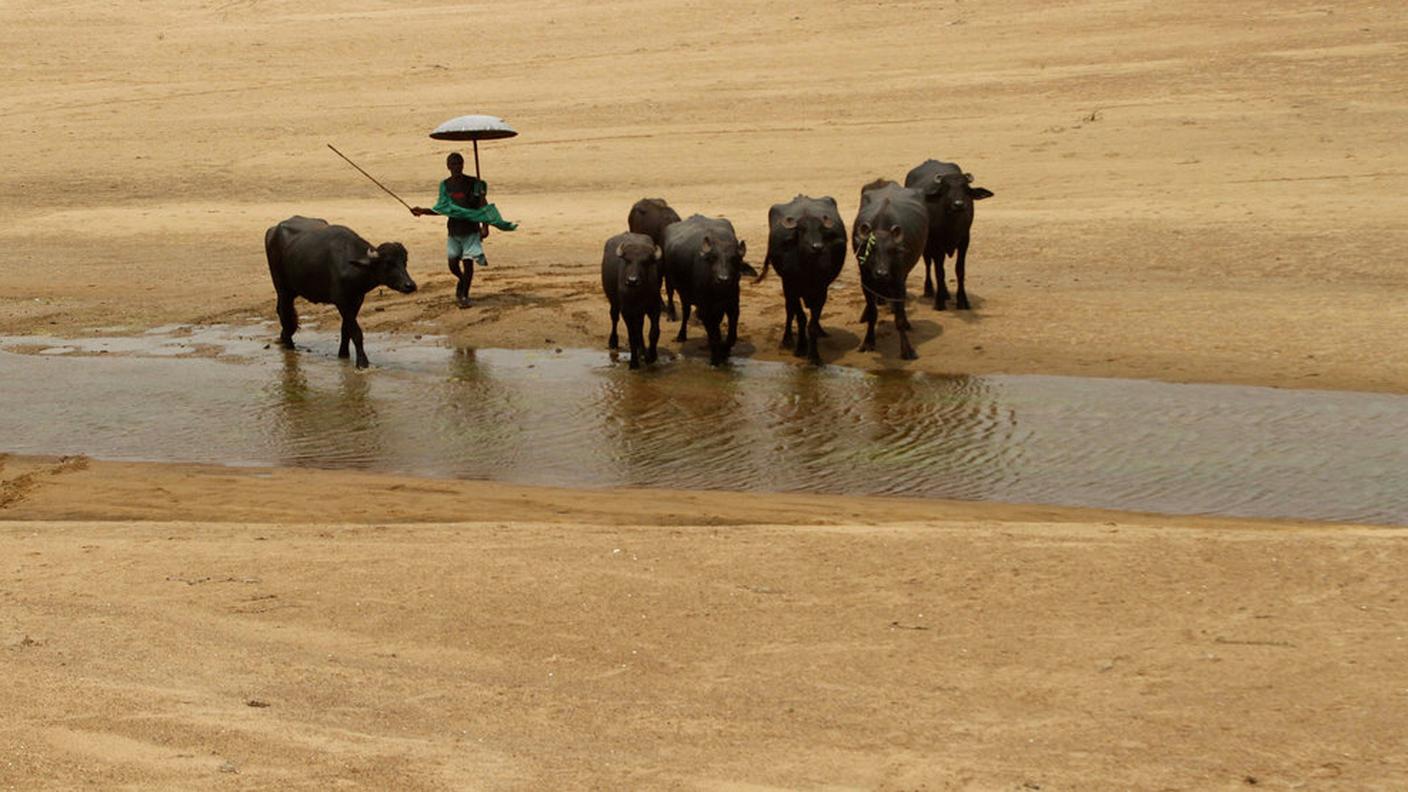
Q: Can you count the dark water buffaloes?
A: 7